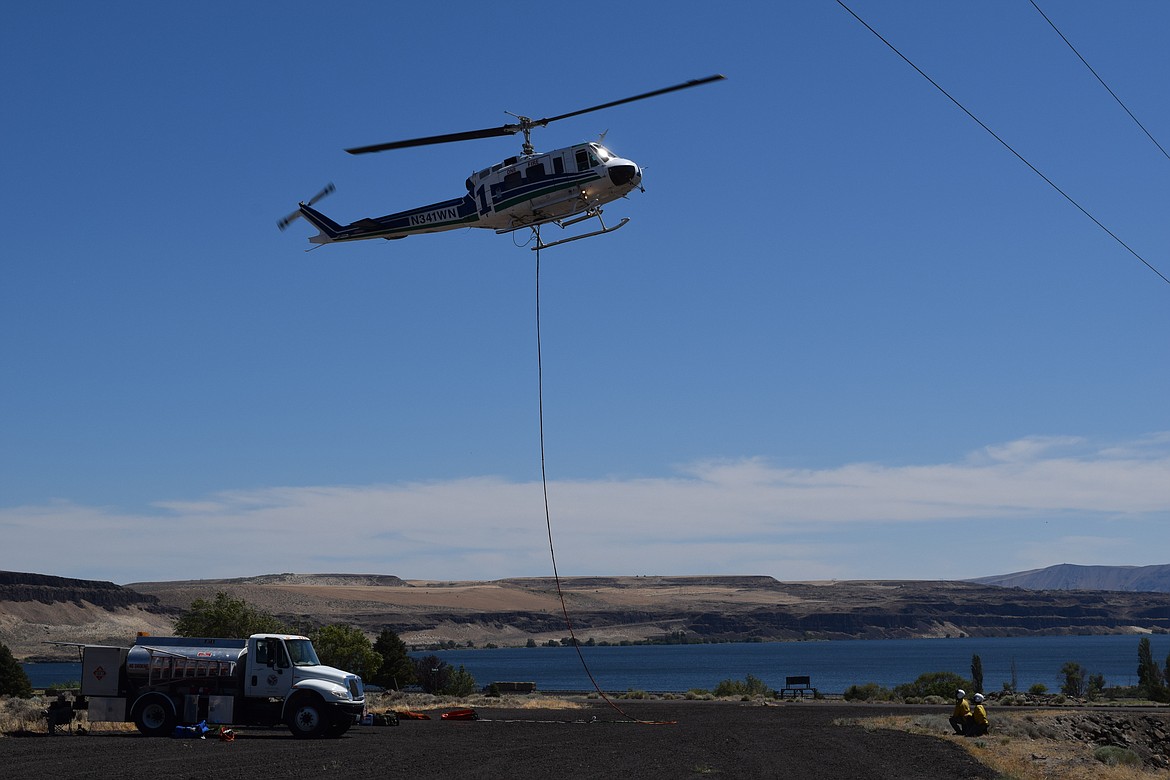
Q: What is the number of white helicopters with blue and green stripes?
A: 1